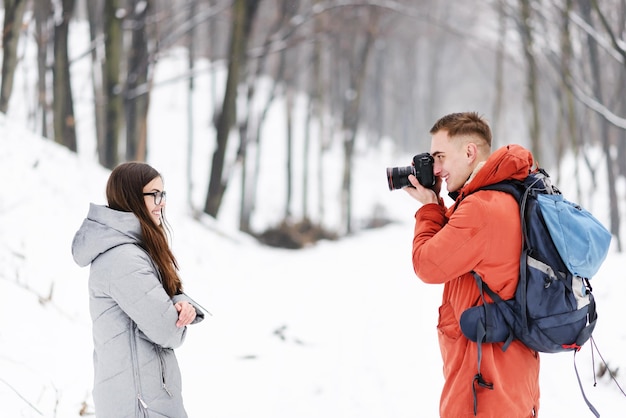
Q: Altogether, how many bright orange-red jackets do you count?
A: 1